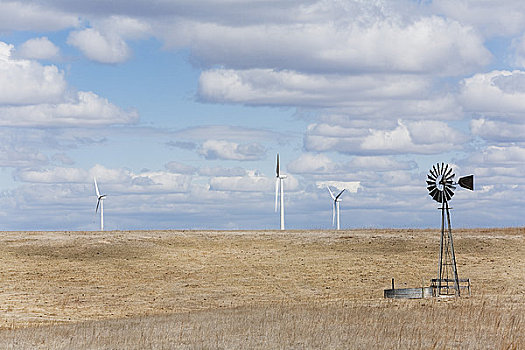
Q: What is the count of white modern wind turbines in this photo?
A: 3